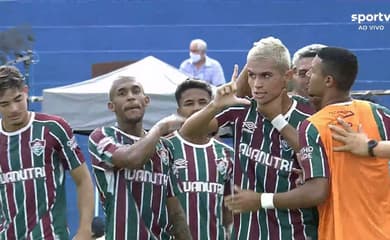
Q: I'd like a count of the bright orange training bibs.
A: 1